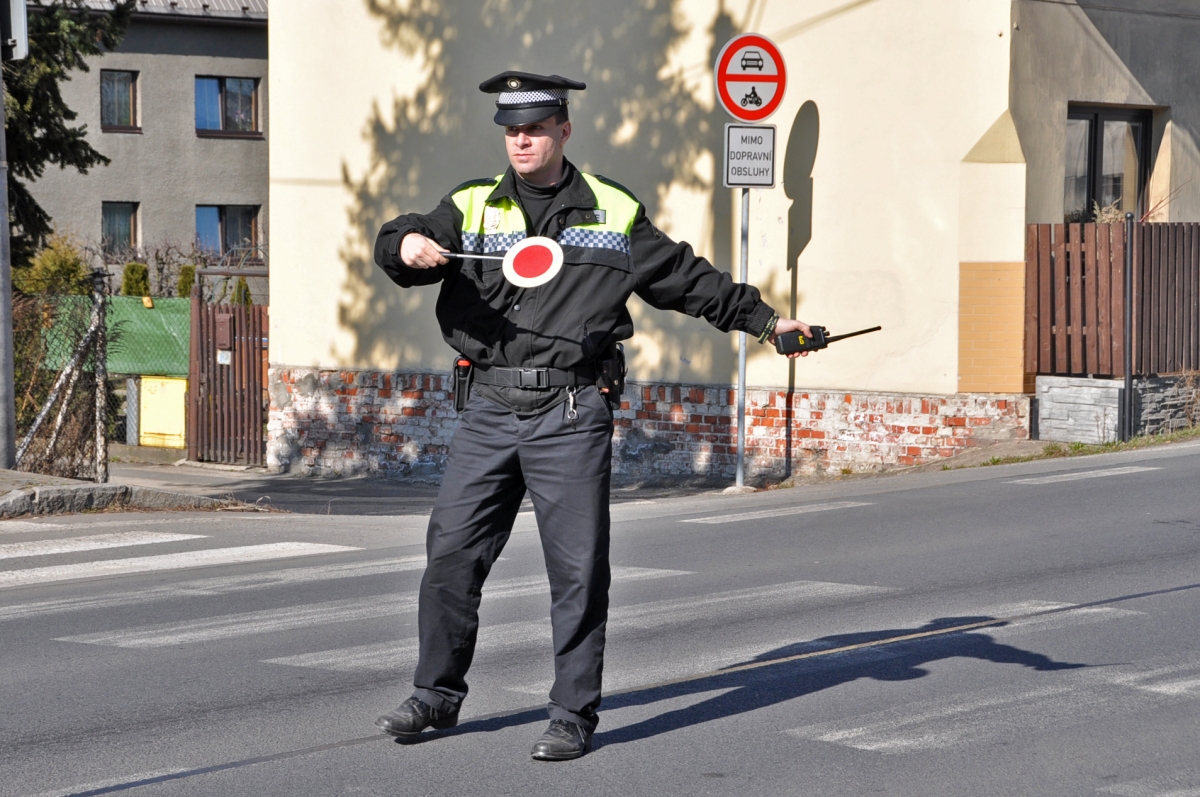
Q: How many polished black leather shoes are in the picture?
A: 2